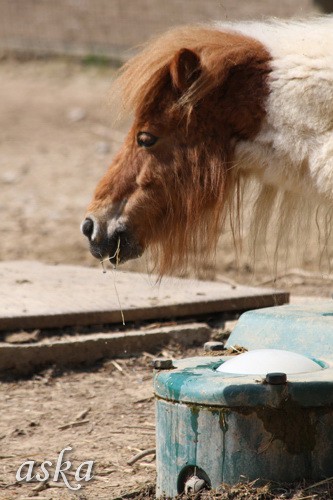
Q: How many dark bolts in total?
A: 3